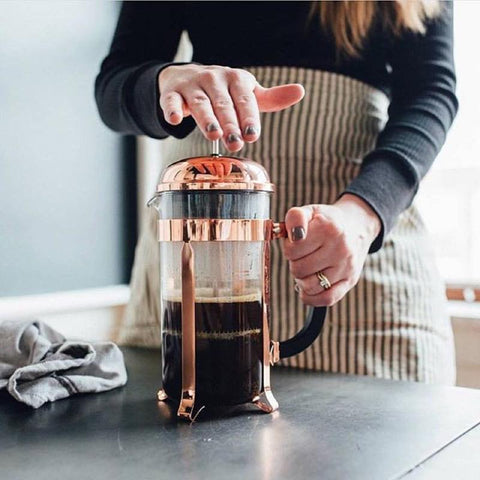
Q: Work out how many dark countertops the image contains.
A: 1